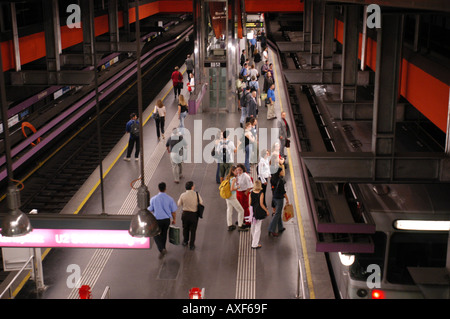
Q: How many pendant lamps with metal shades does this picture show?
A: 2